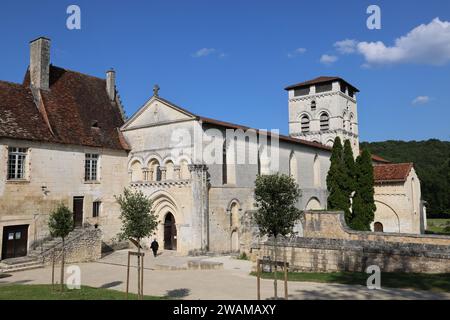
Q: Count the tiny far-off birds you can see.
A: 0